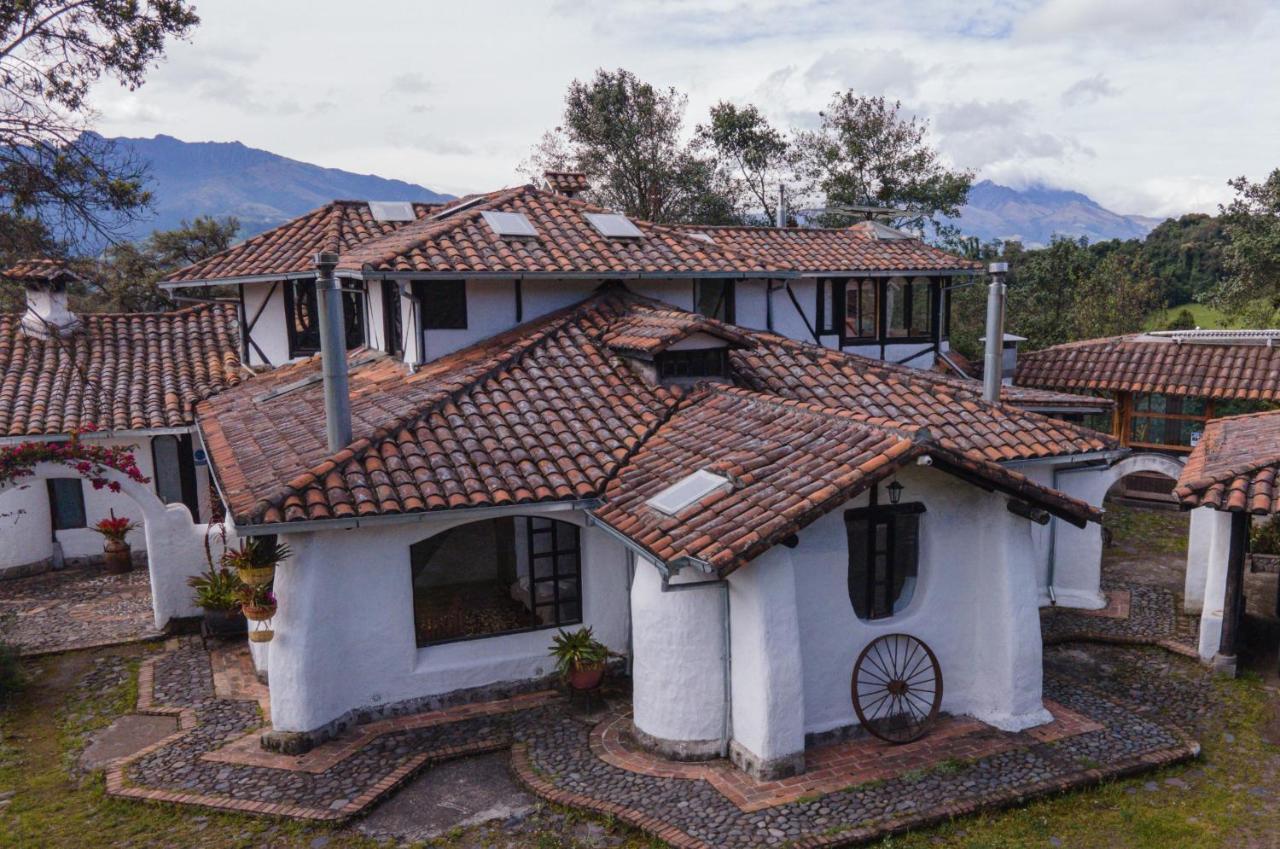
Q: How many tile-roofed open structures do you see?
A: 1